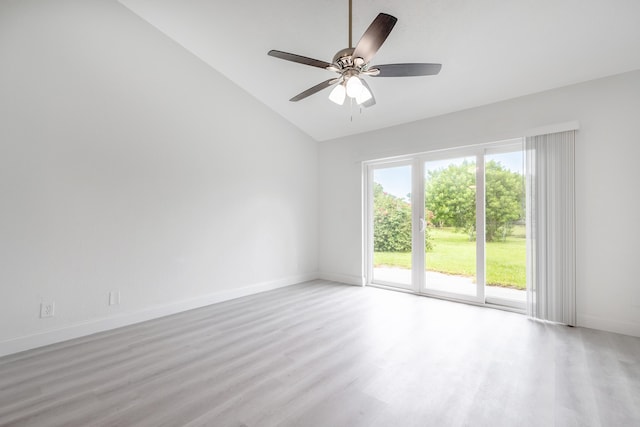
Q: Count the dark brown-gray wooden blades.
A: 5